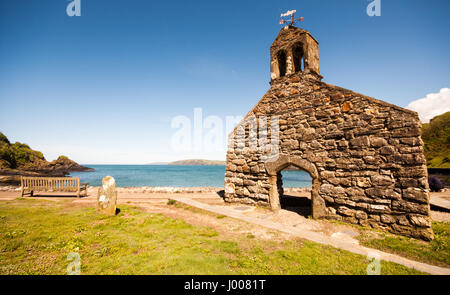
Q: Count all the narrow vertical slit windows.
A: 2